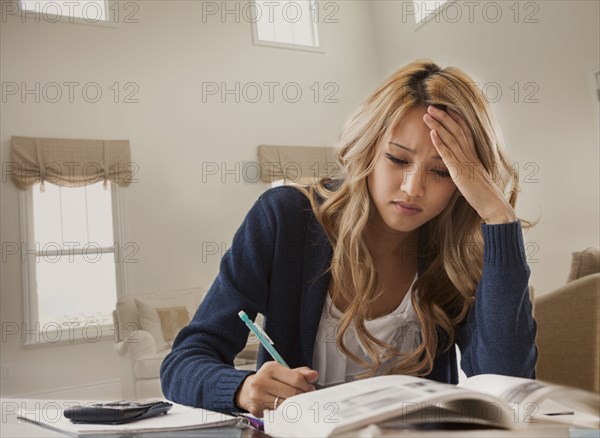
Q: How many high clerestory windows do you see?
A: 3